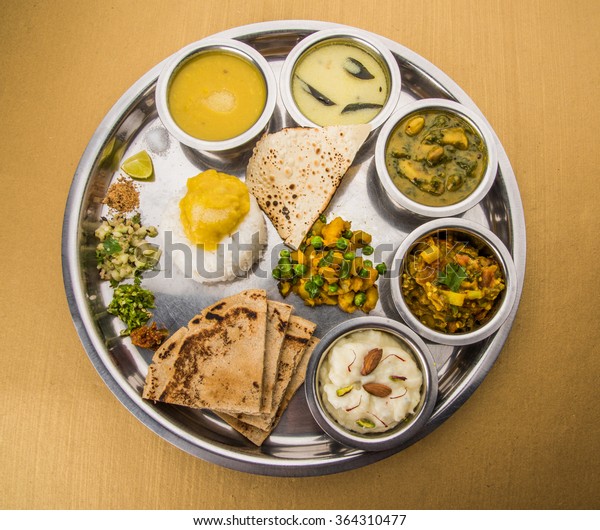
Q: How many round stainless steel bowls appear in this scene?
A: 5